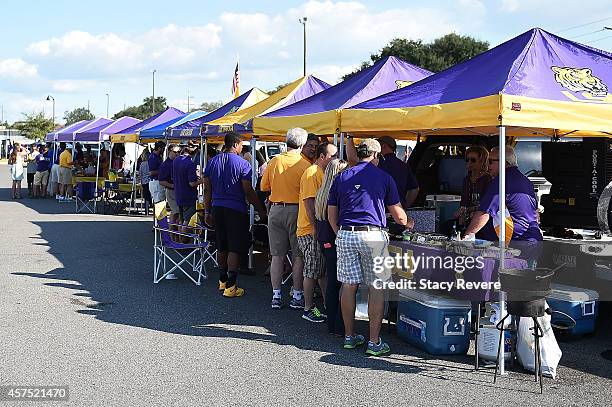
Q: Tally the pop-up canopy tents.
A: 9